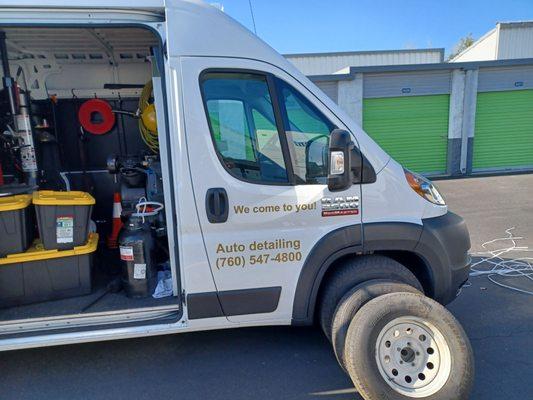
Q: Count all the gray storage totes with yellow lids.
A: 3